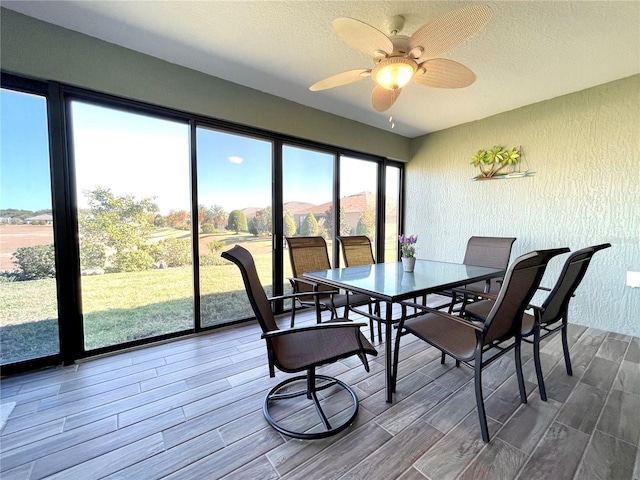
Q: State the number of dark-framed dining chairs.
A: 6